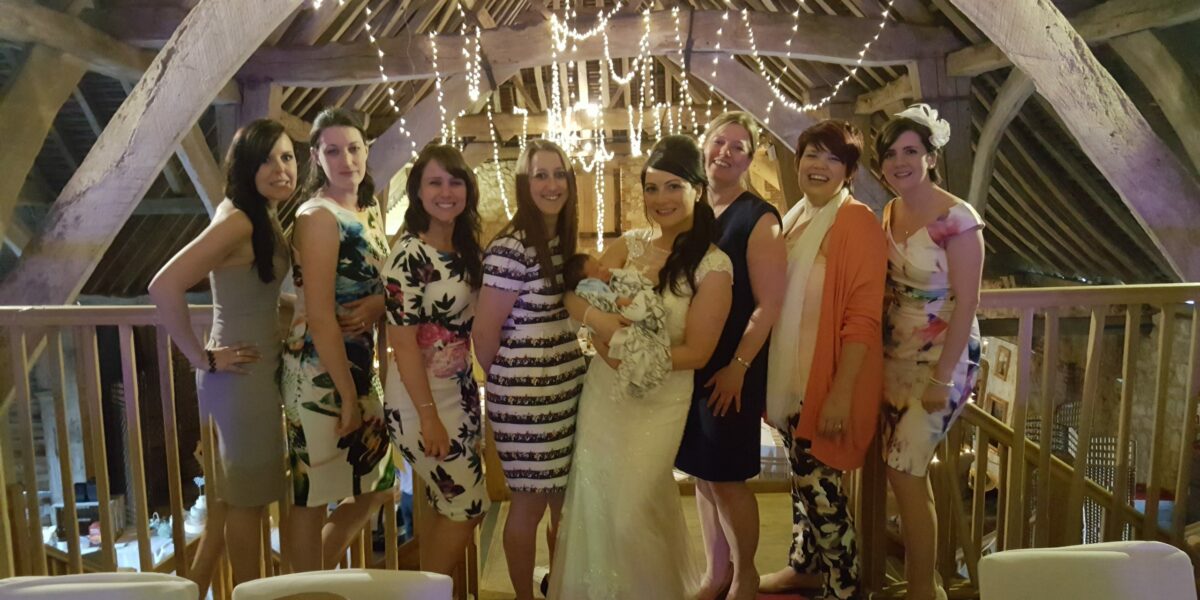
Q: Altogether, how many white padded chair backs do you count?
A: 3